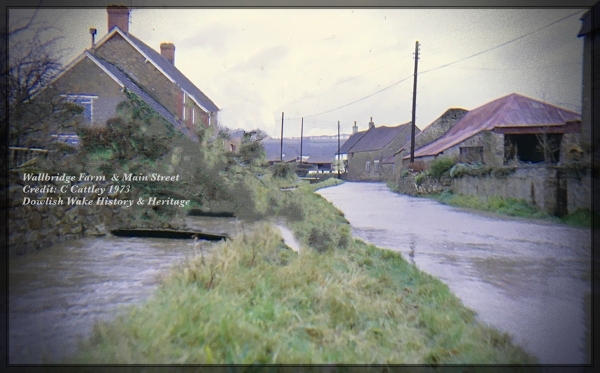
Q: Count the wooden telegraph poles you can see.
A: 4